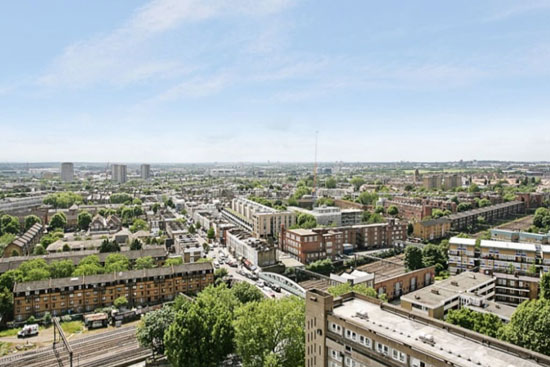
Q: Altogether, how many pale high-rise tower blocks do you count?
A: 3